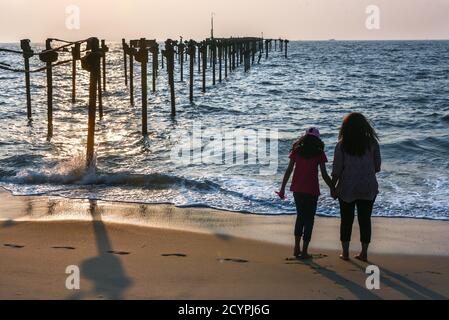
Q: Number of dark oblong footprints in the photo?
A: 5